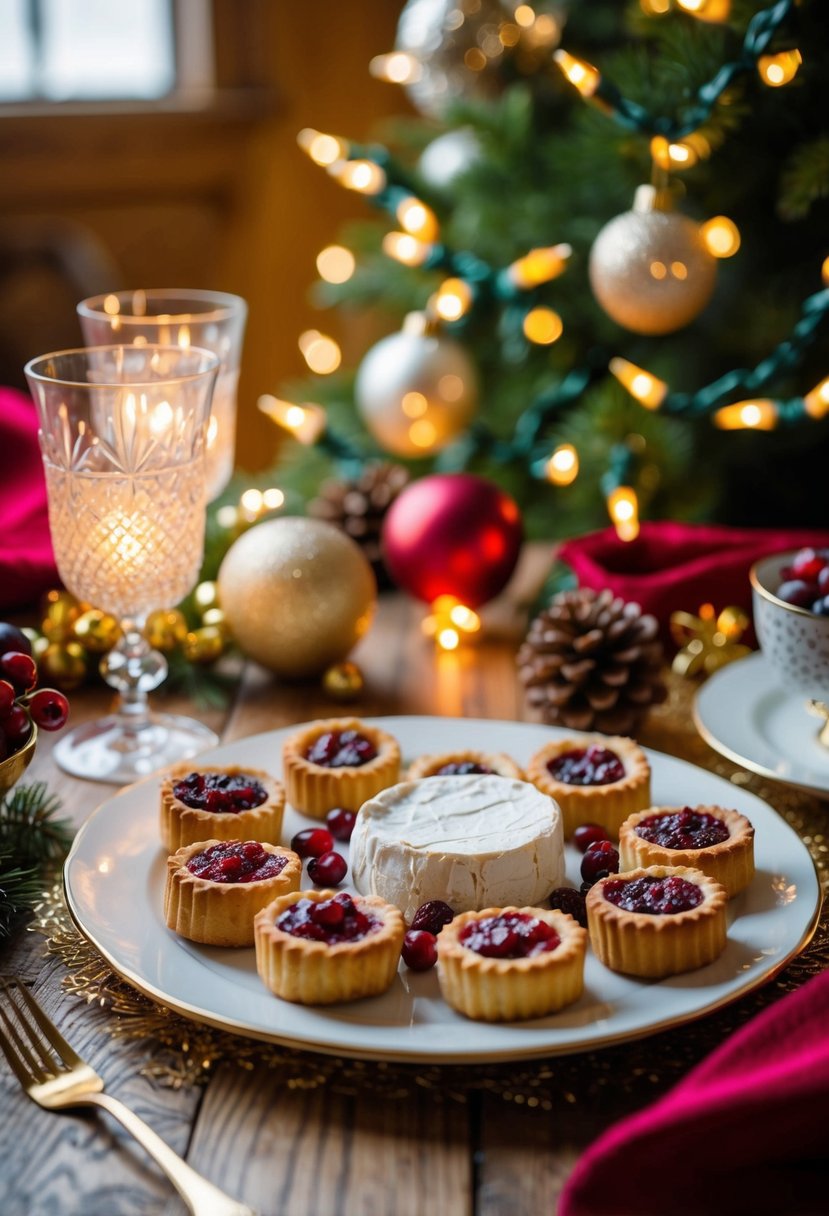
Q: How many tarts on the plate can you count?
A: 9